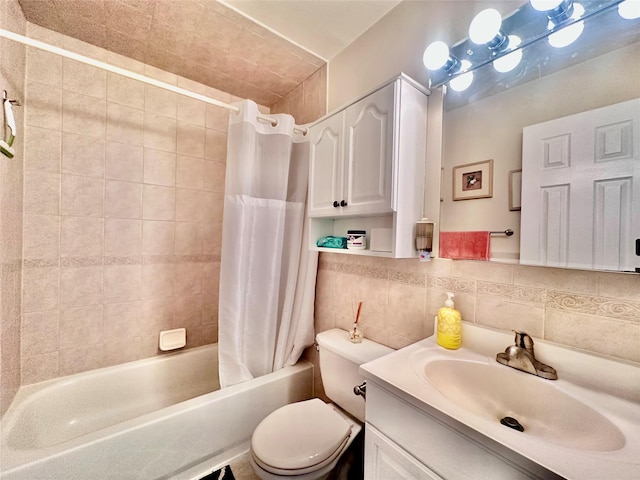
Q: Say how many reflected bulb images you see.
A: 4